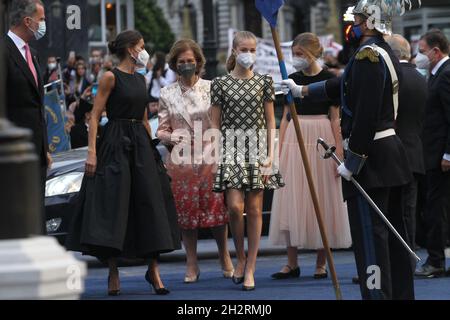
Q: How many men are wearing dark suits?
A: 3